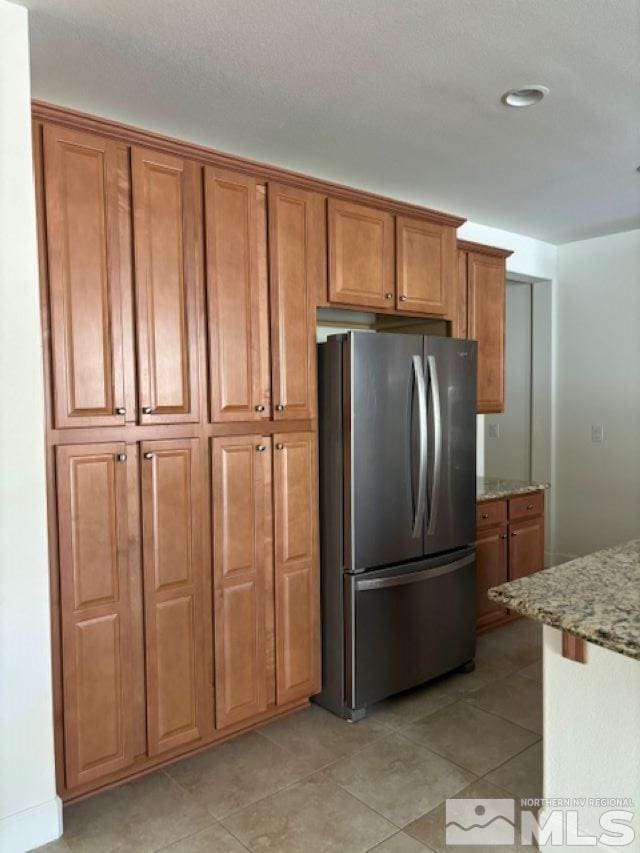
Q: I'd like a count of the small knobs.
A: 14